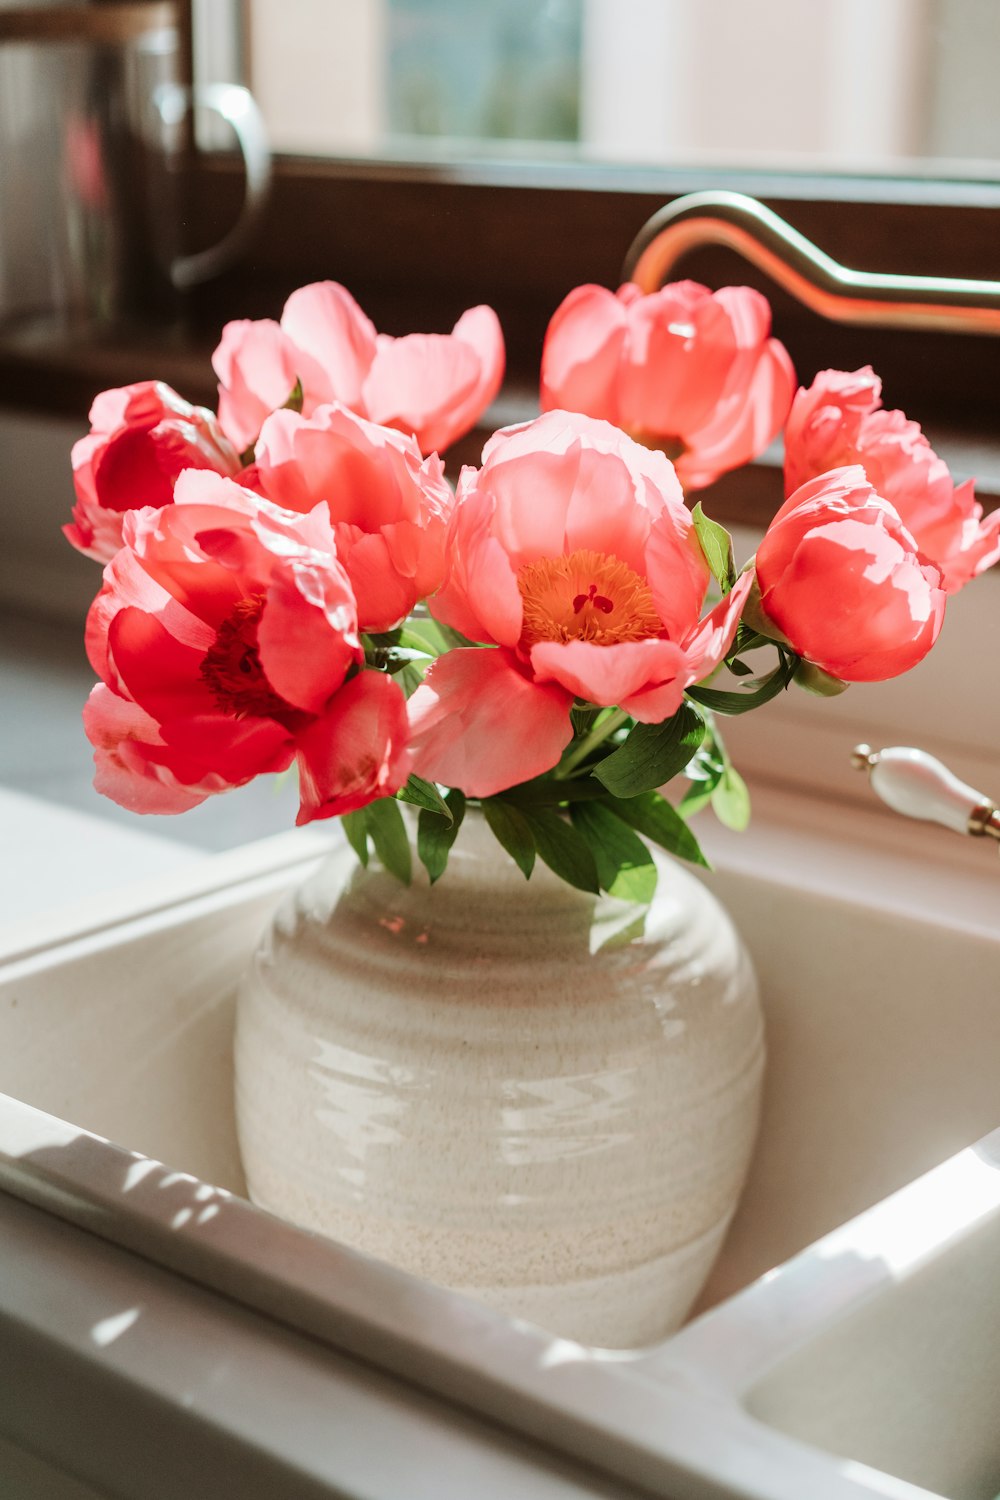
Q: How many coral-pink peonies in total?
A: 8